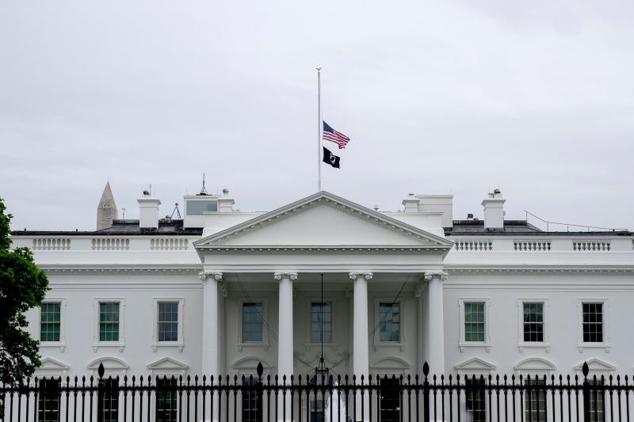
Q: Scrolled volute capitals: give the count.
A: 4